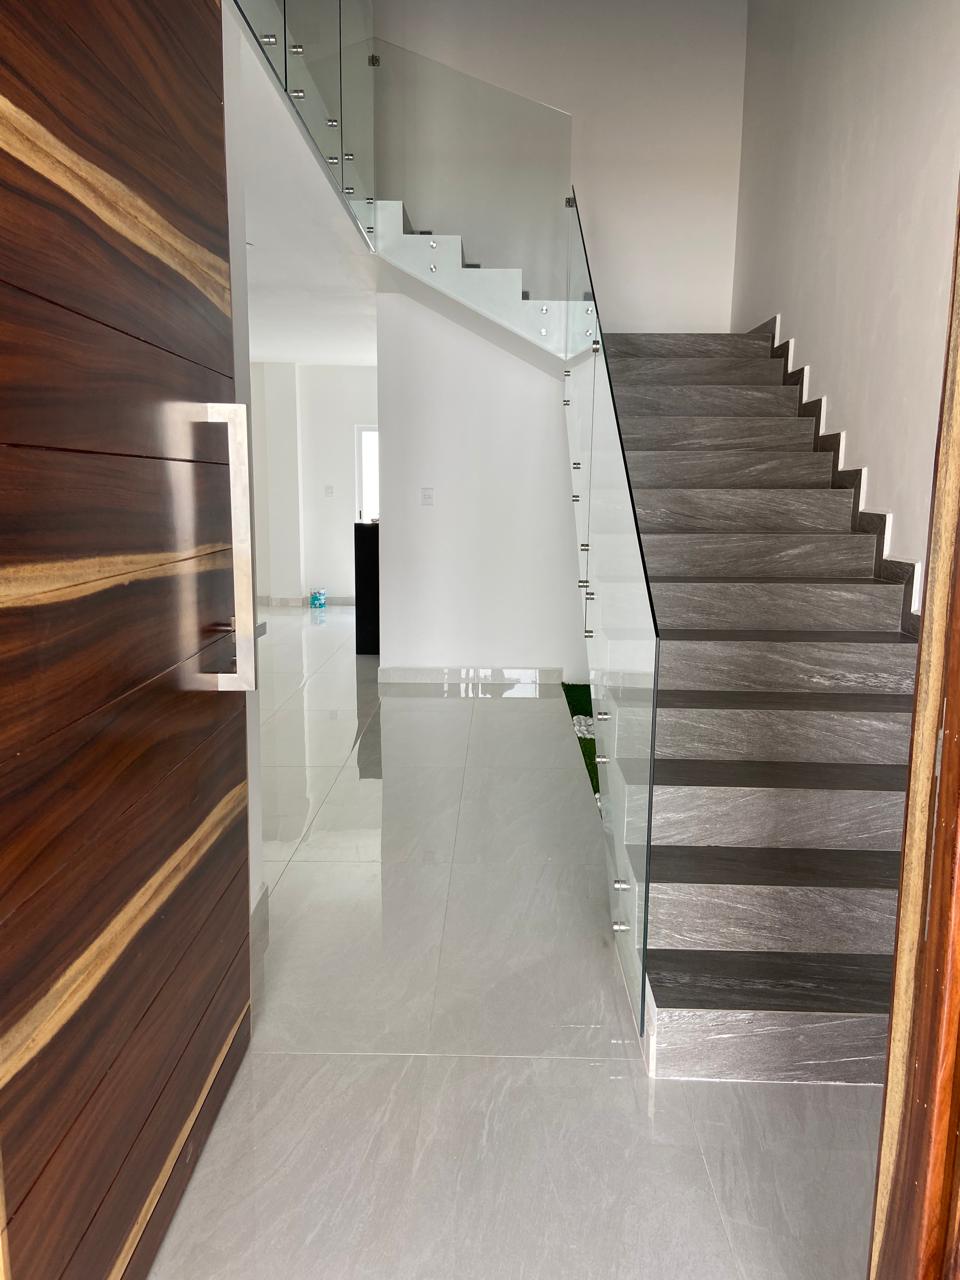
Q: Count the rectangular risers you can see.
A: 13